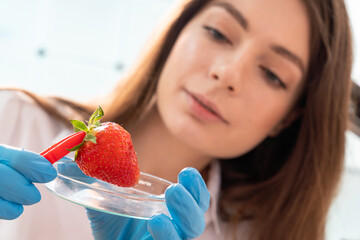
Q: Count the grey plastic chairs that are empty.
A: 0